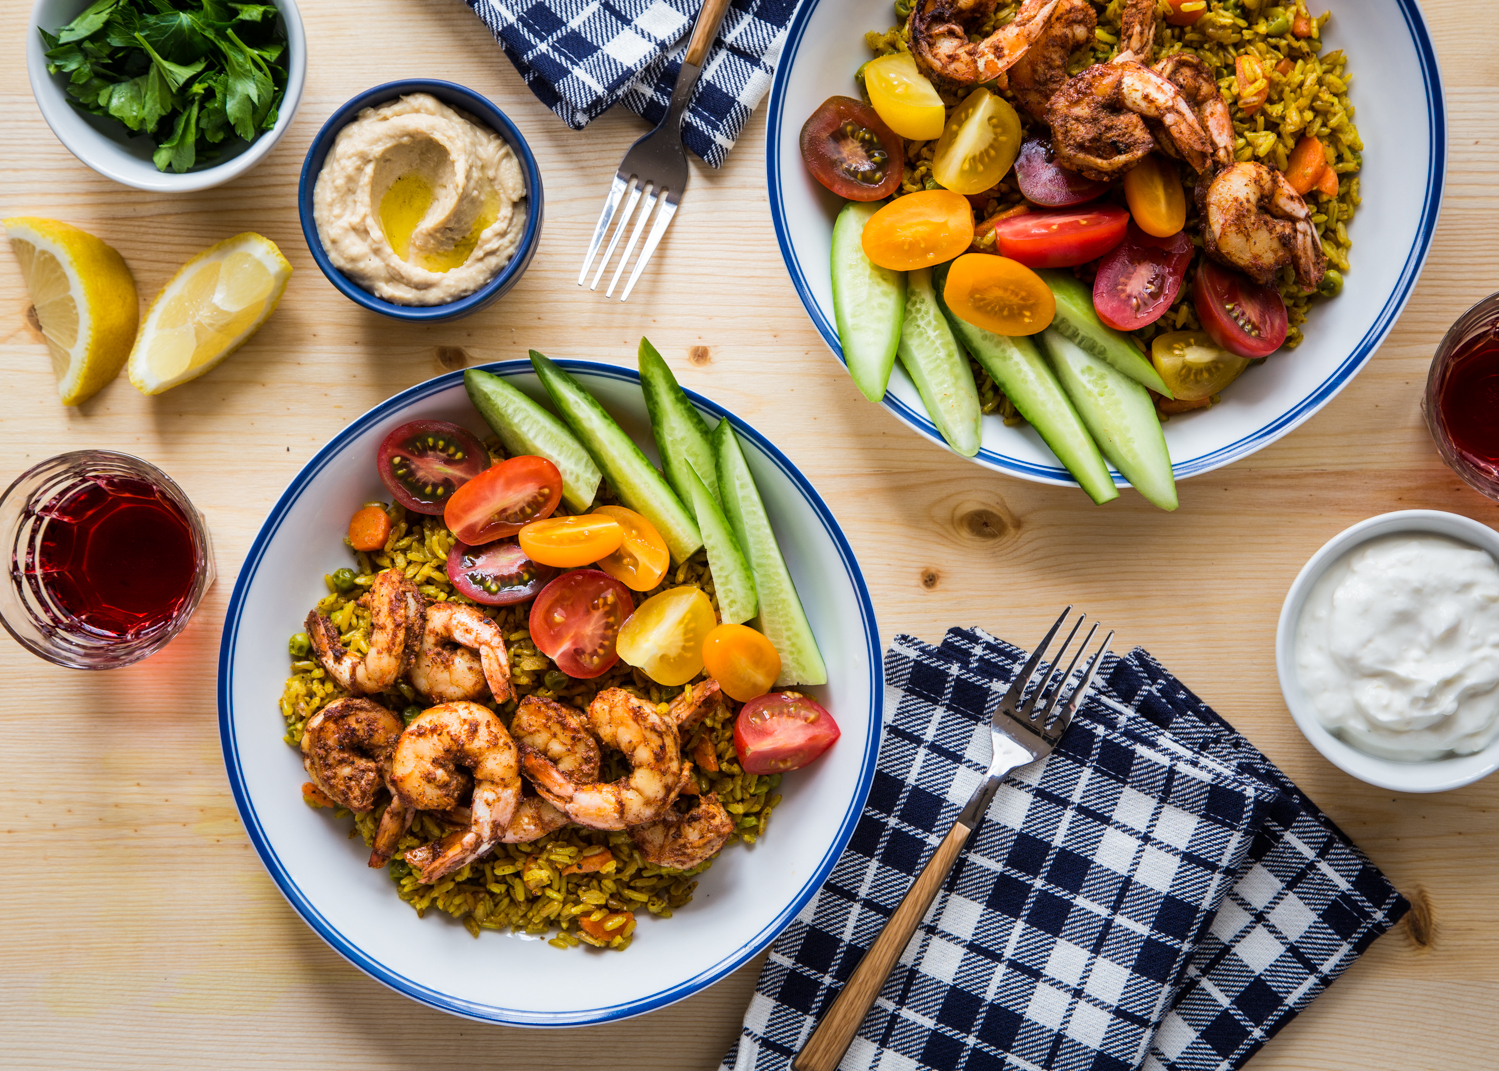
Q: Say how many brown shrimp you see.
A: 12